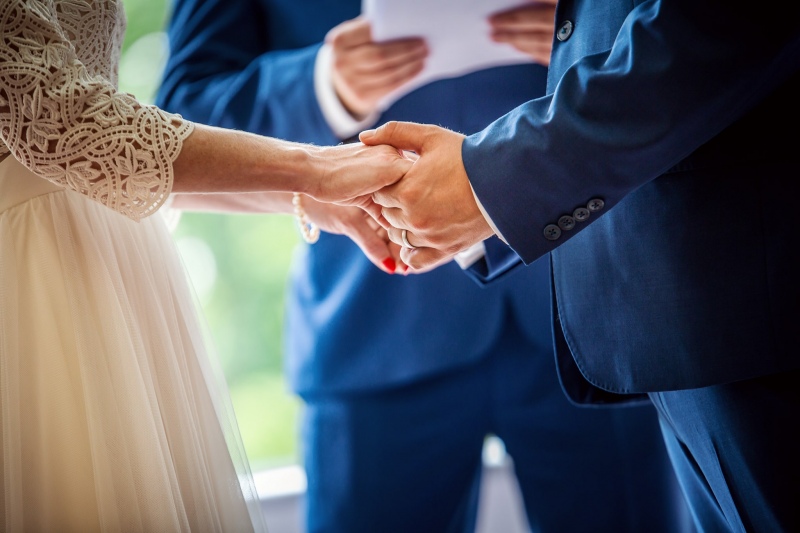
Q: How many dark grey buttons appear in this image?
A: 5